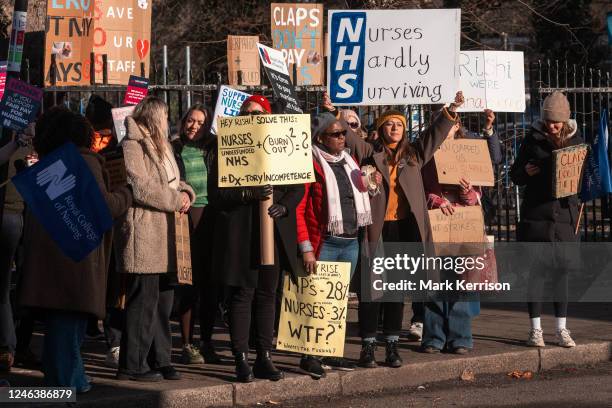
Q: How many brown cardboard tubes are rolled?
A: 1